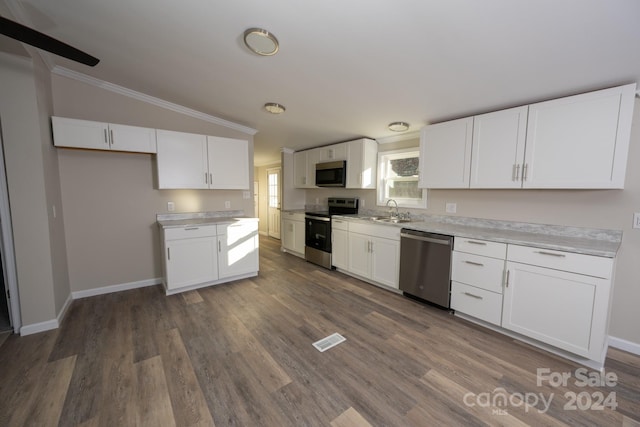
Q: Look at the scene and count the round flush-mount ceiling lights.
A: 3